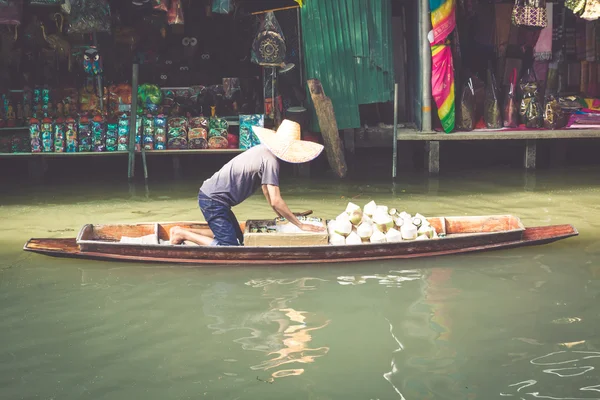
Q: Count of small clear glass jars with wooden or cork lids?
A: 0